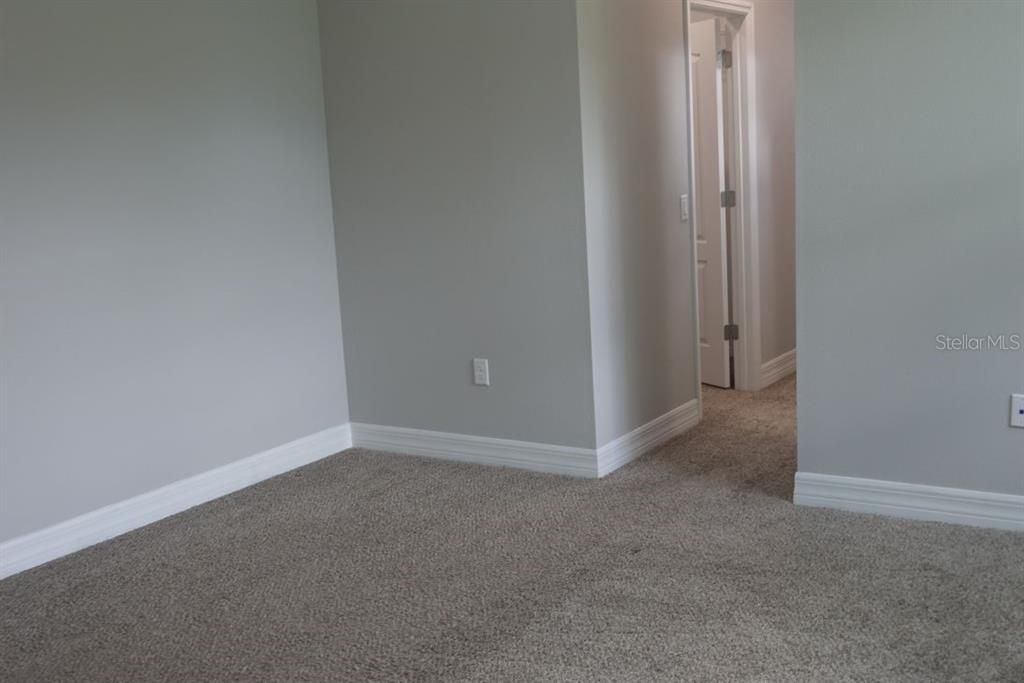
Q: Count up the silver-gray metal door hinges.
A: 3